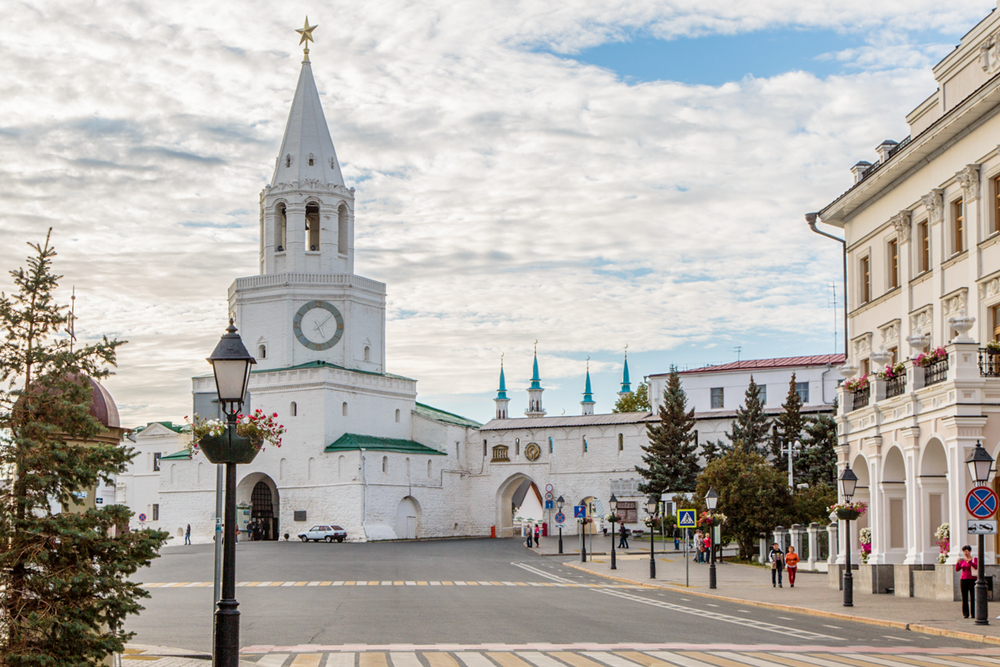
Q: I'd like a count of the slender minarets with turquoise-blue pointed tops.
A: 4